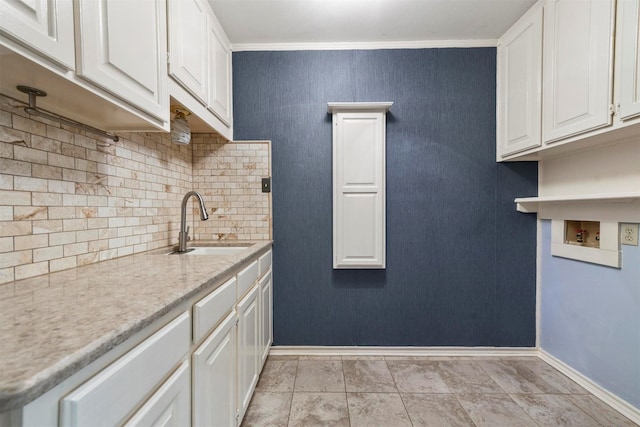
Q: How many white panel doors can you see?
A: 12